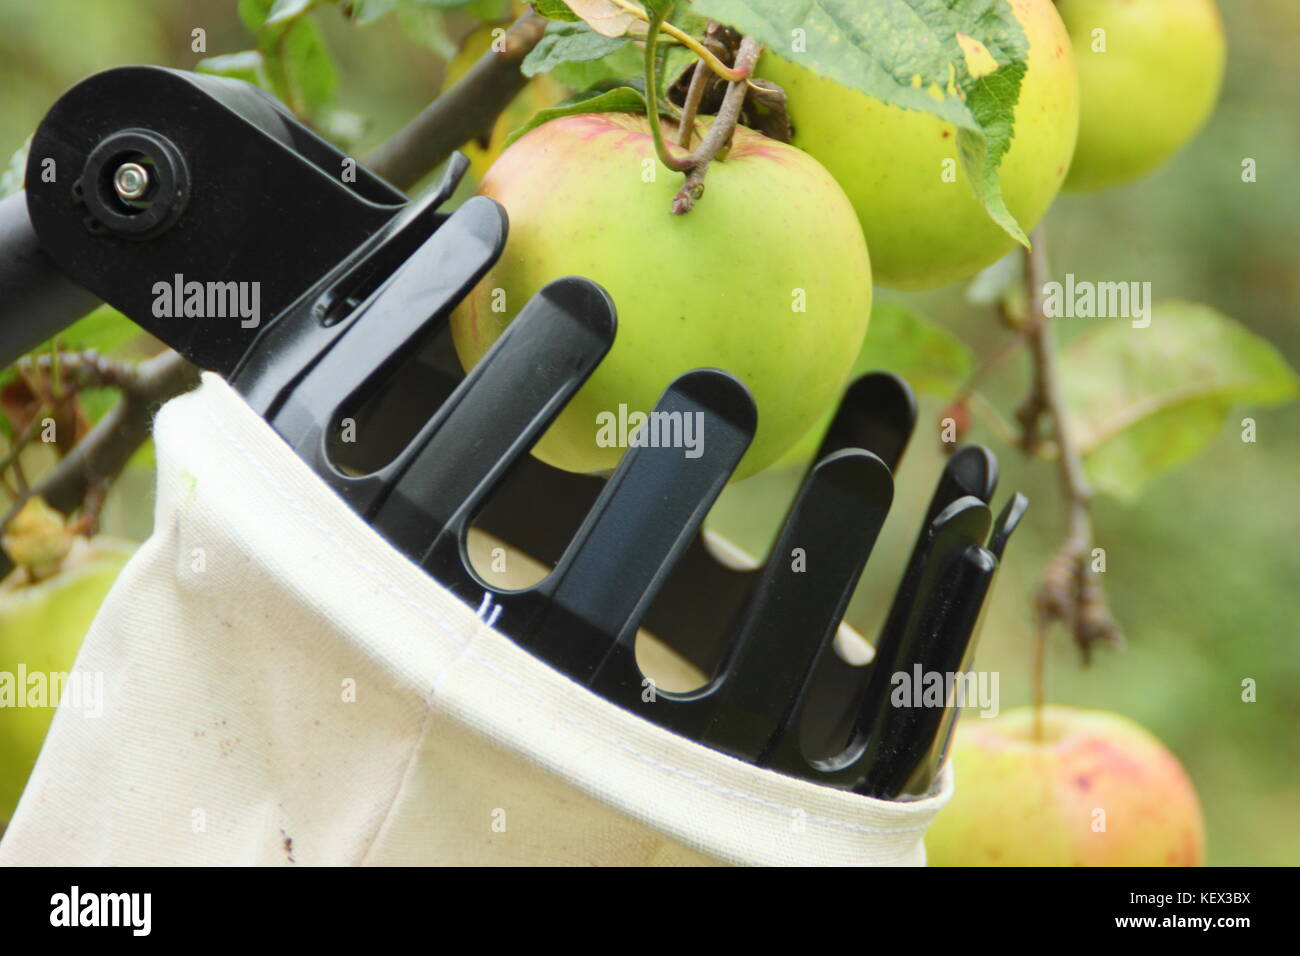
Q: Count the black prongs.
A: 10